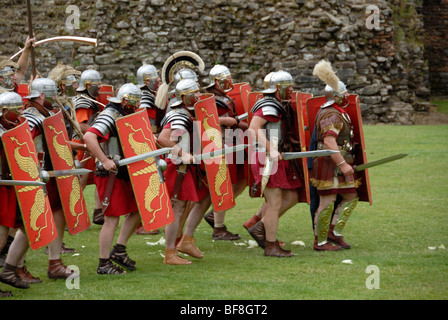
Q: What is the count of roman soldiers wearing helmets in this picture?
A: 13